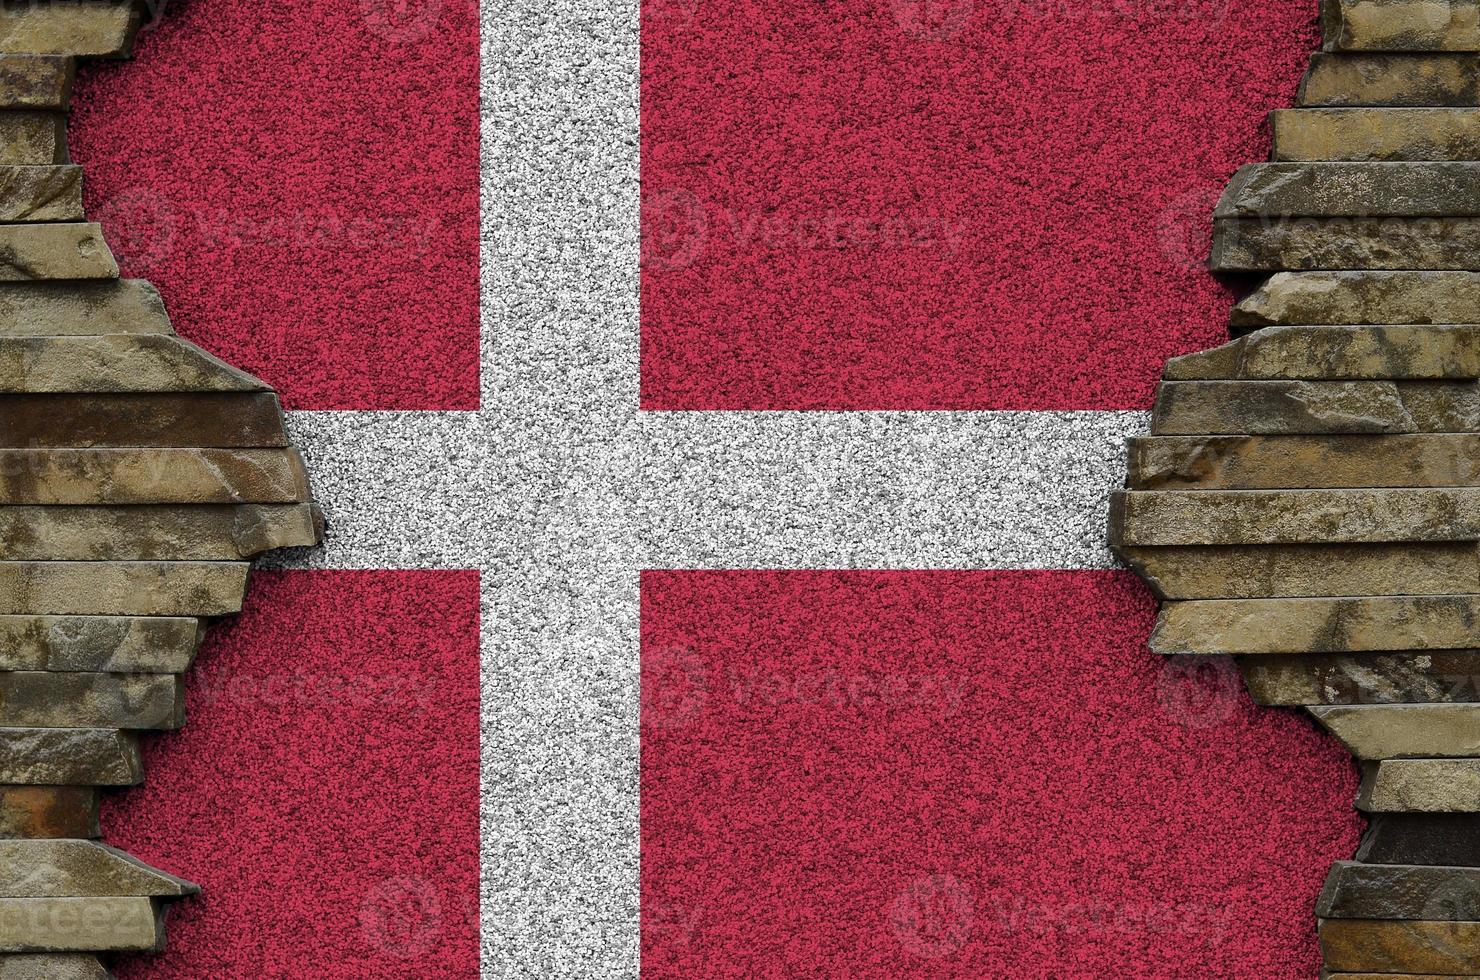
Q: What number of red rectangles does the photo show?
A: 4